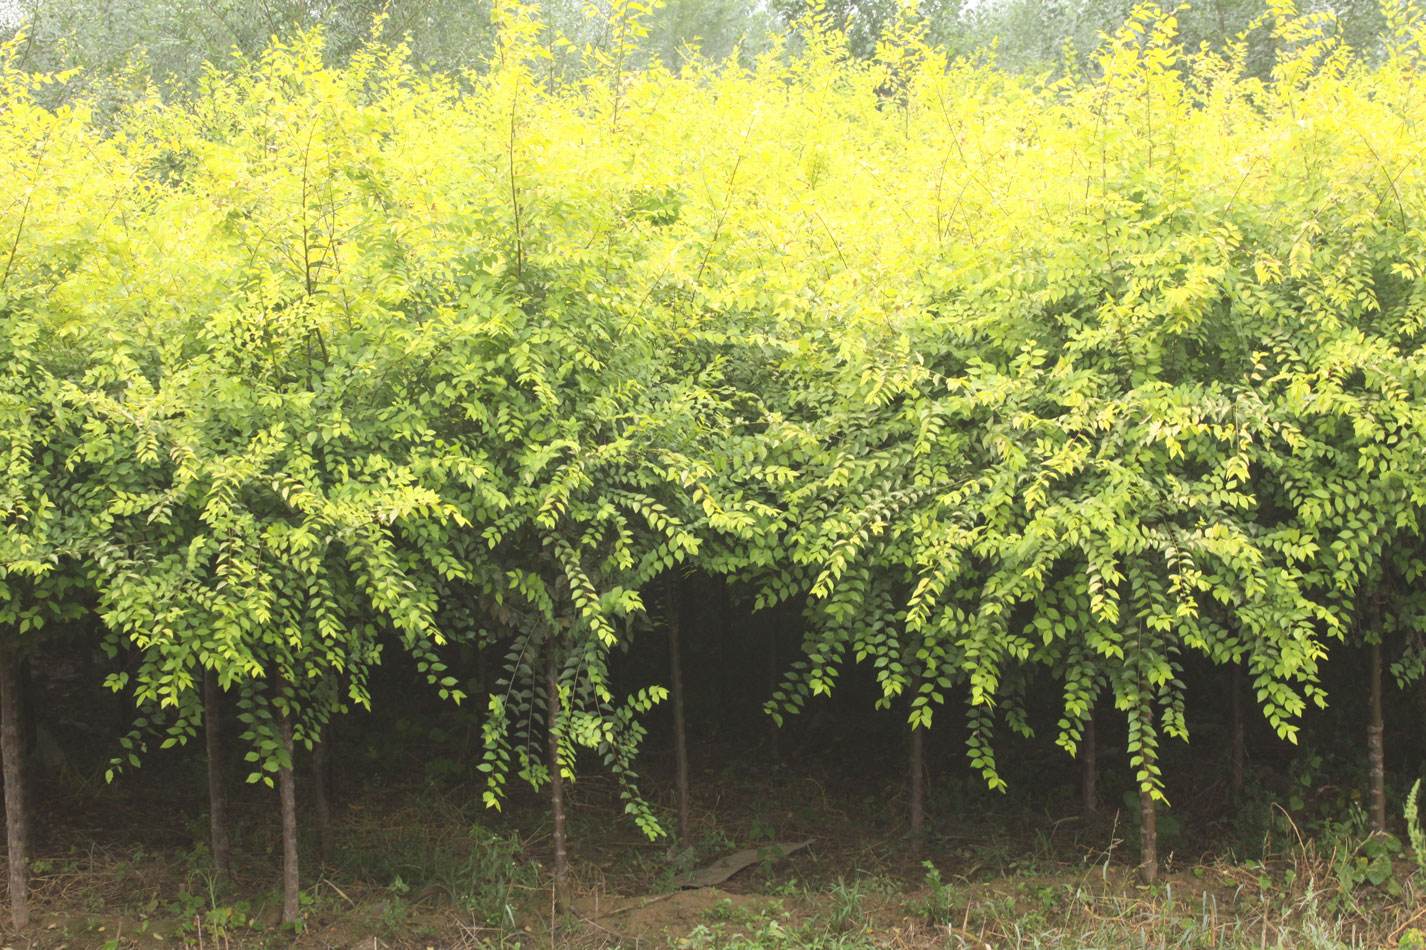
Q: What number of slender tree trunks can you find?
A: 11